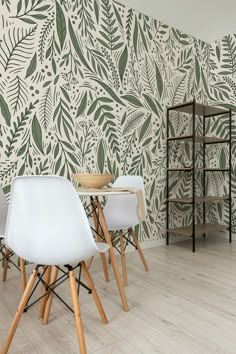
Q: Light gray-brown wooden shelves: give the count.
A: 5